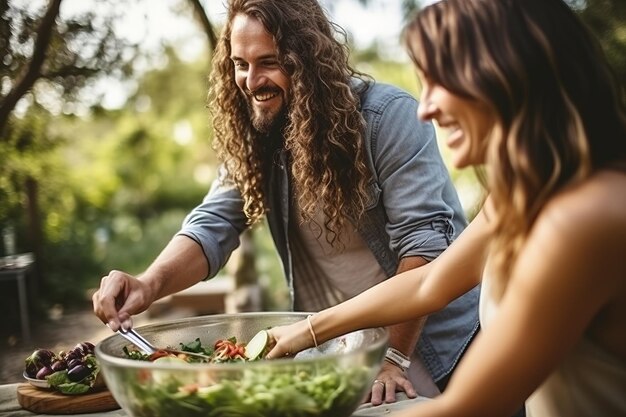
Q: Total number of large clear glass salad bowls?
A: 1